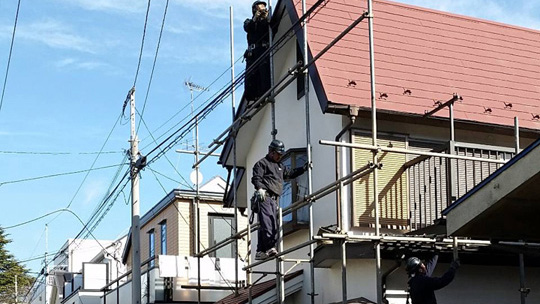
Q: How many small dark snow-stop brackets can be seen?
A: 8